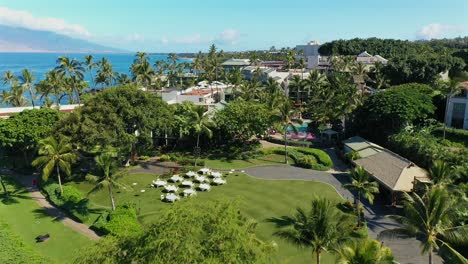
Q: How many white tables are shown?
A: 12